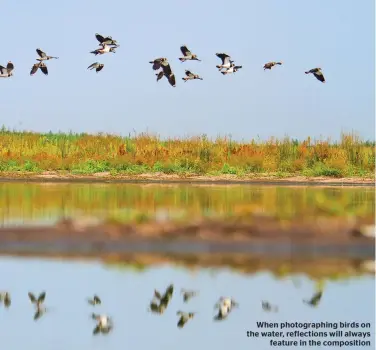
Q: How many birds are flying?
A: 14